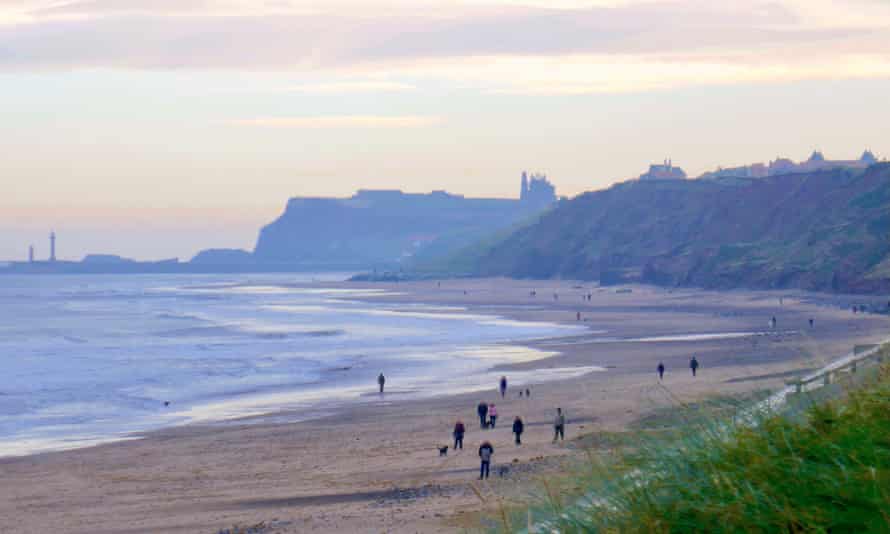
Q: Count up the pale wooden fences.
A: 1